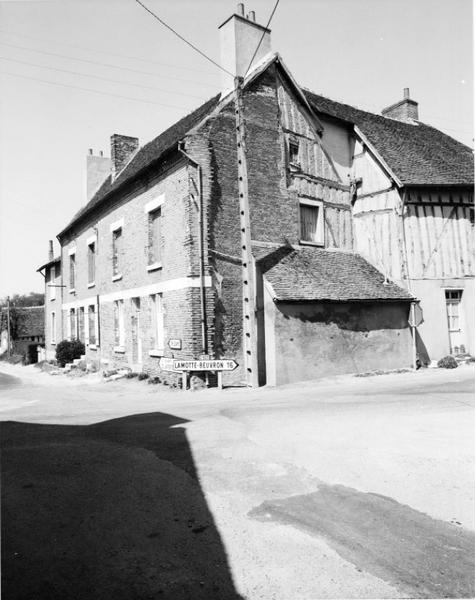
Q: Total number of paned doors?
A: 1